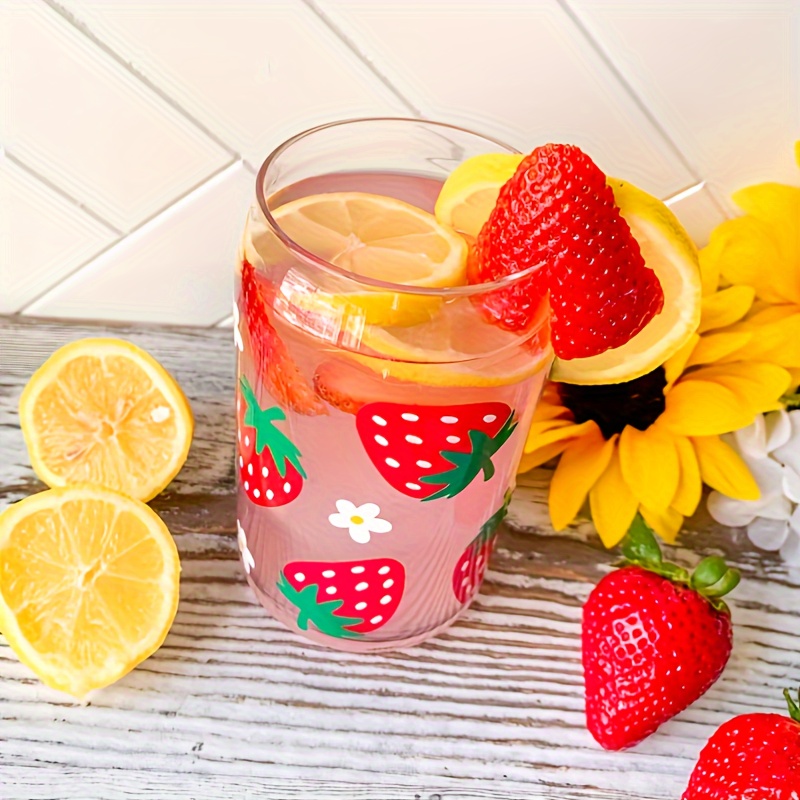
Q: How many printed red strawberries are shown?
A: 4